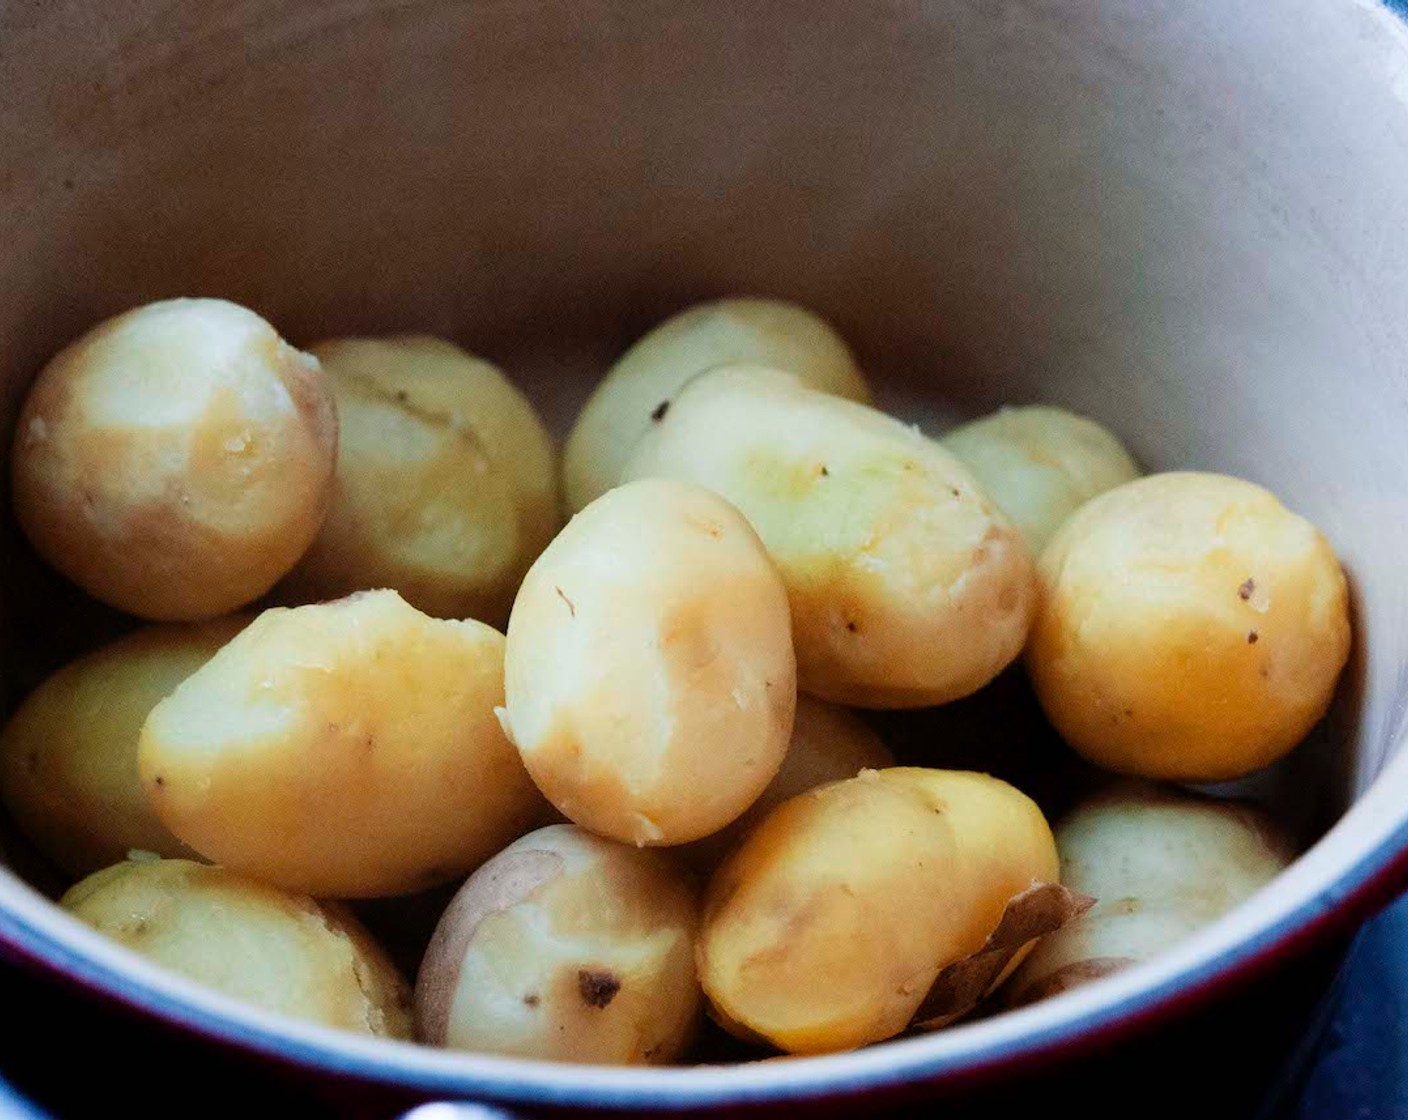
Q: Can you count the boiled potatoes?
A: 14